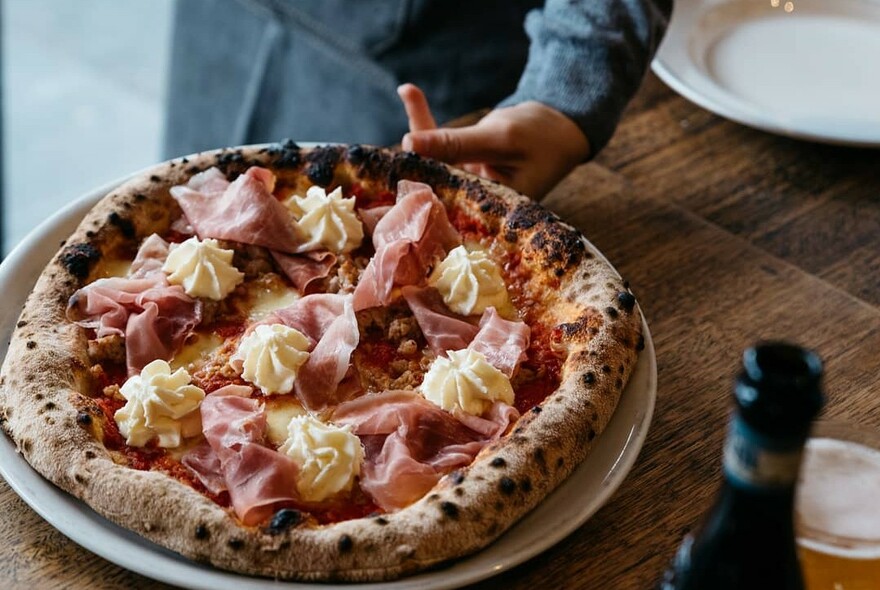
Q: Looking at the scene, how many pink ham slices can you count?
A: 7